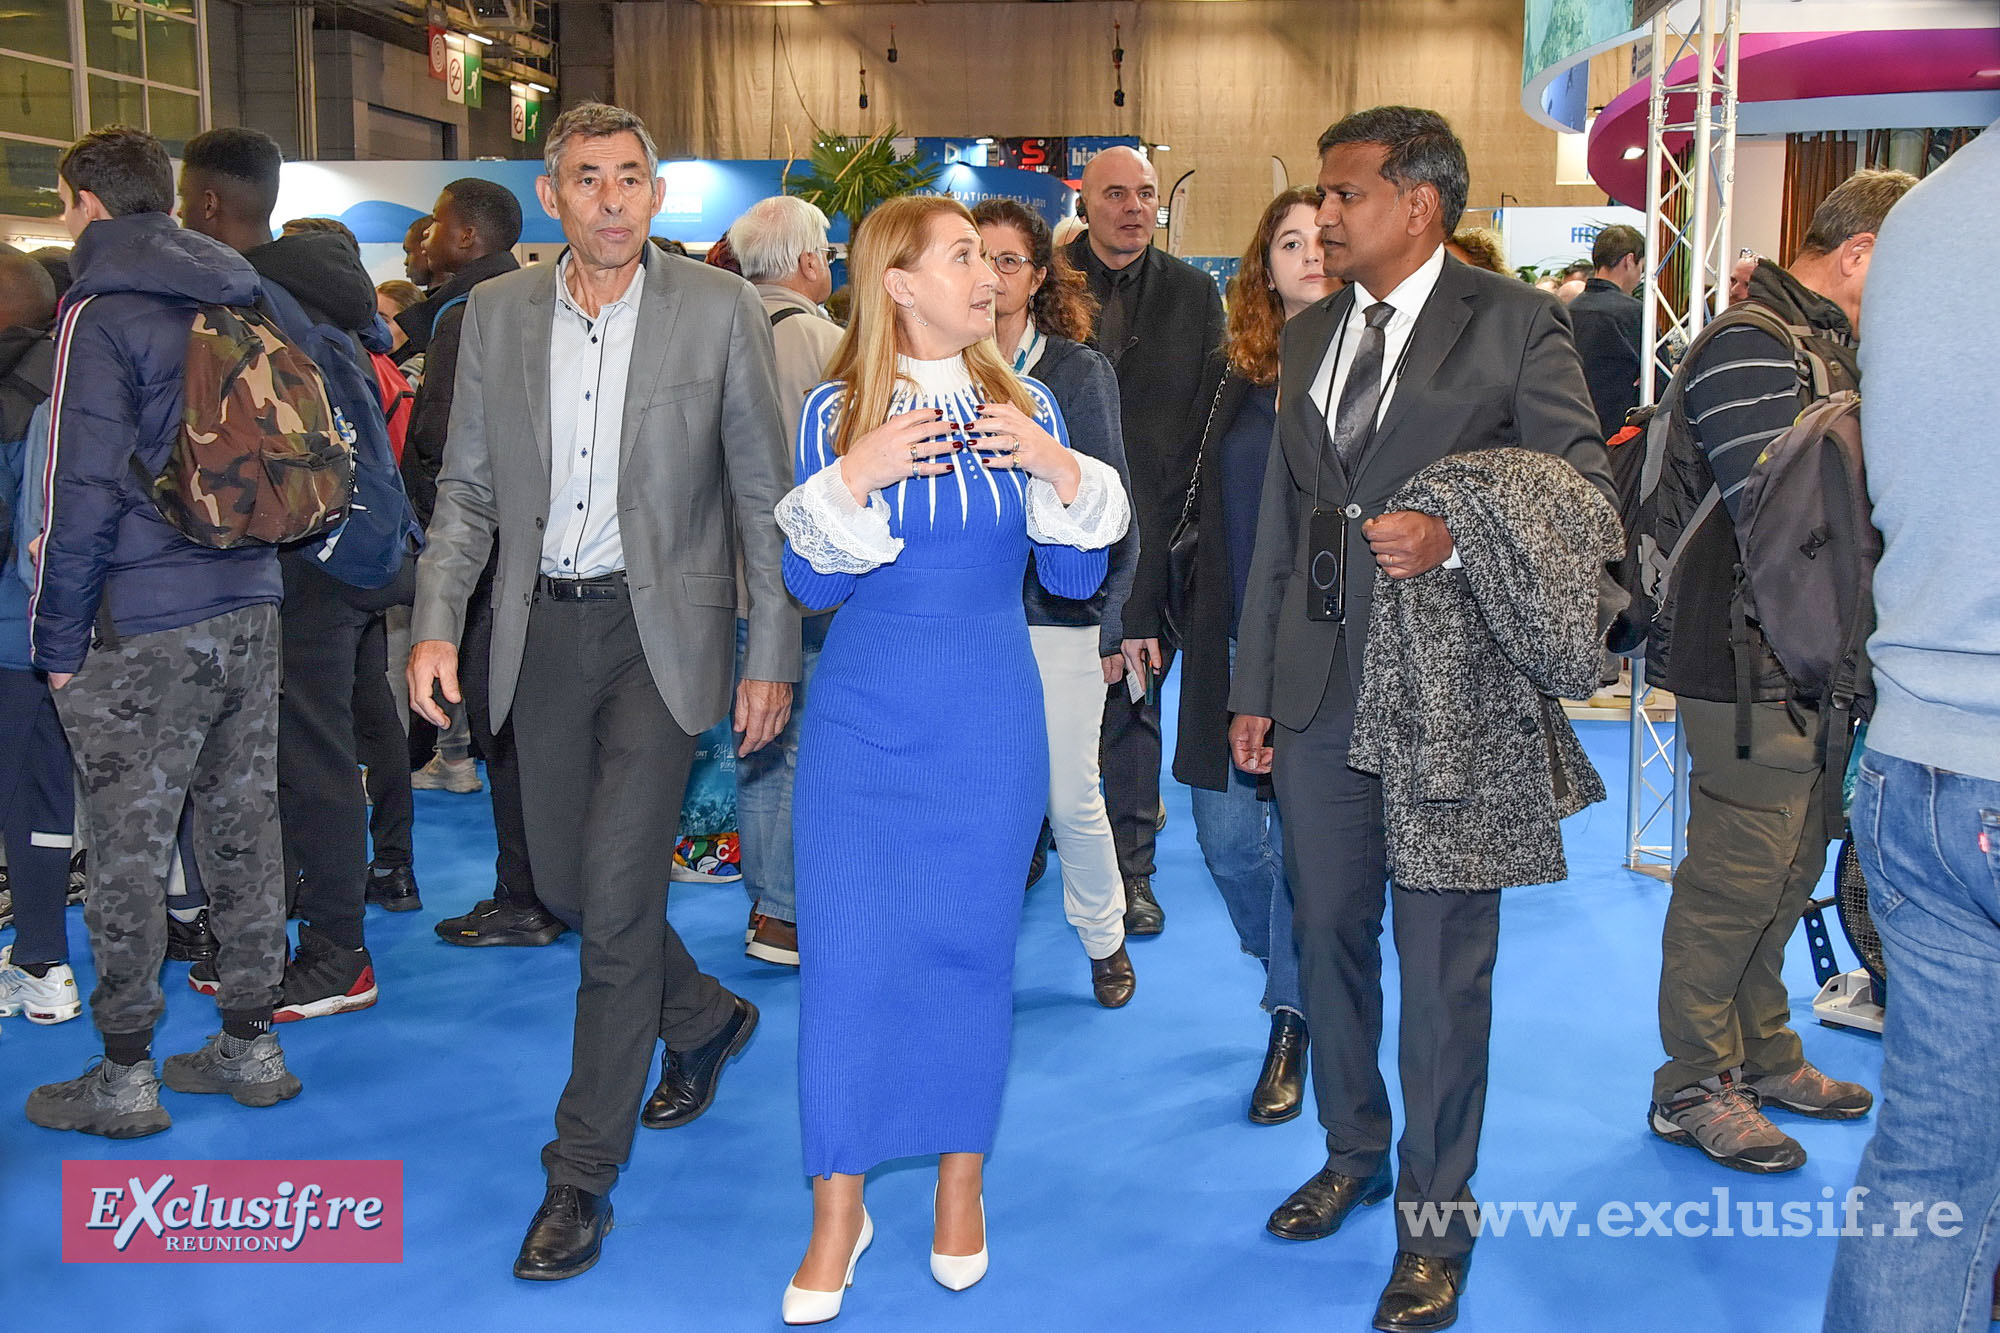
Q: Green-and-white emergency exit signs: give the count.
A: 2